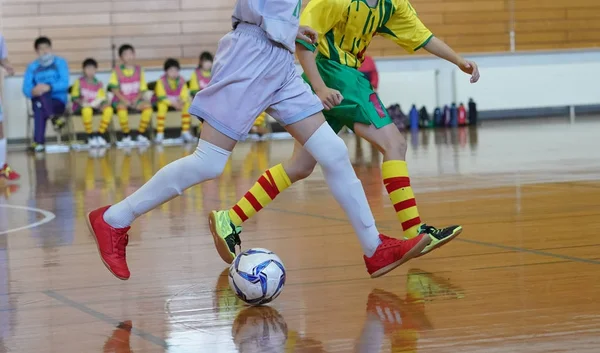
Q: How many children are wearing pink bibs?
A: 4